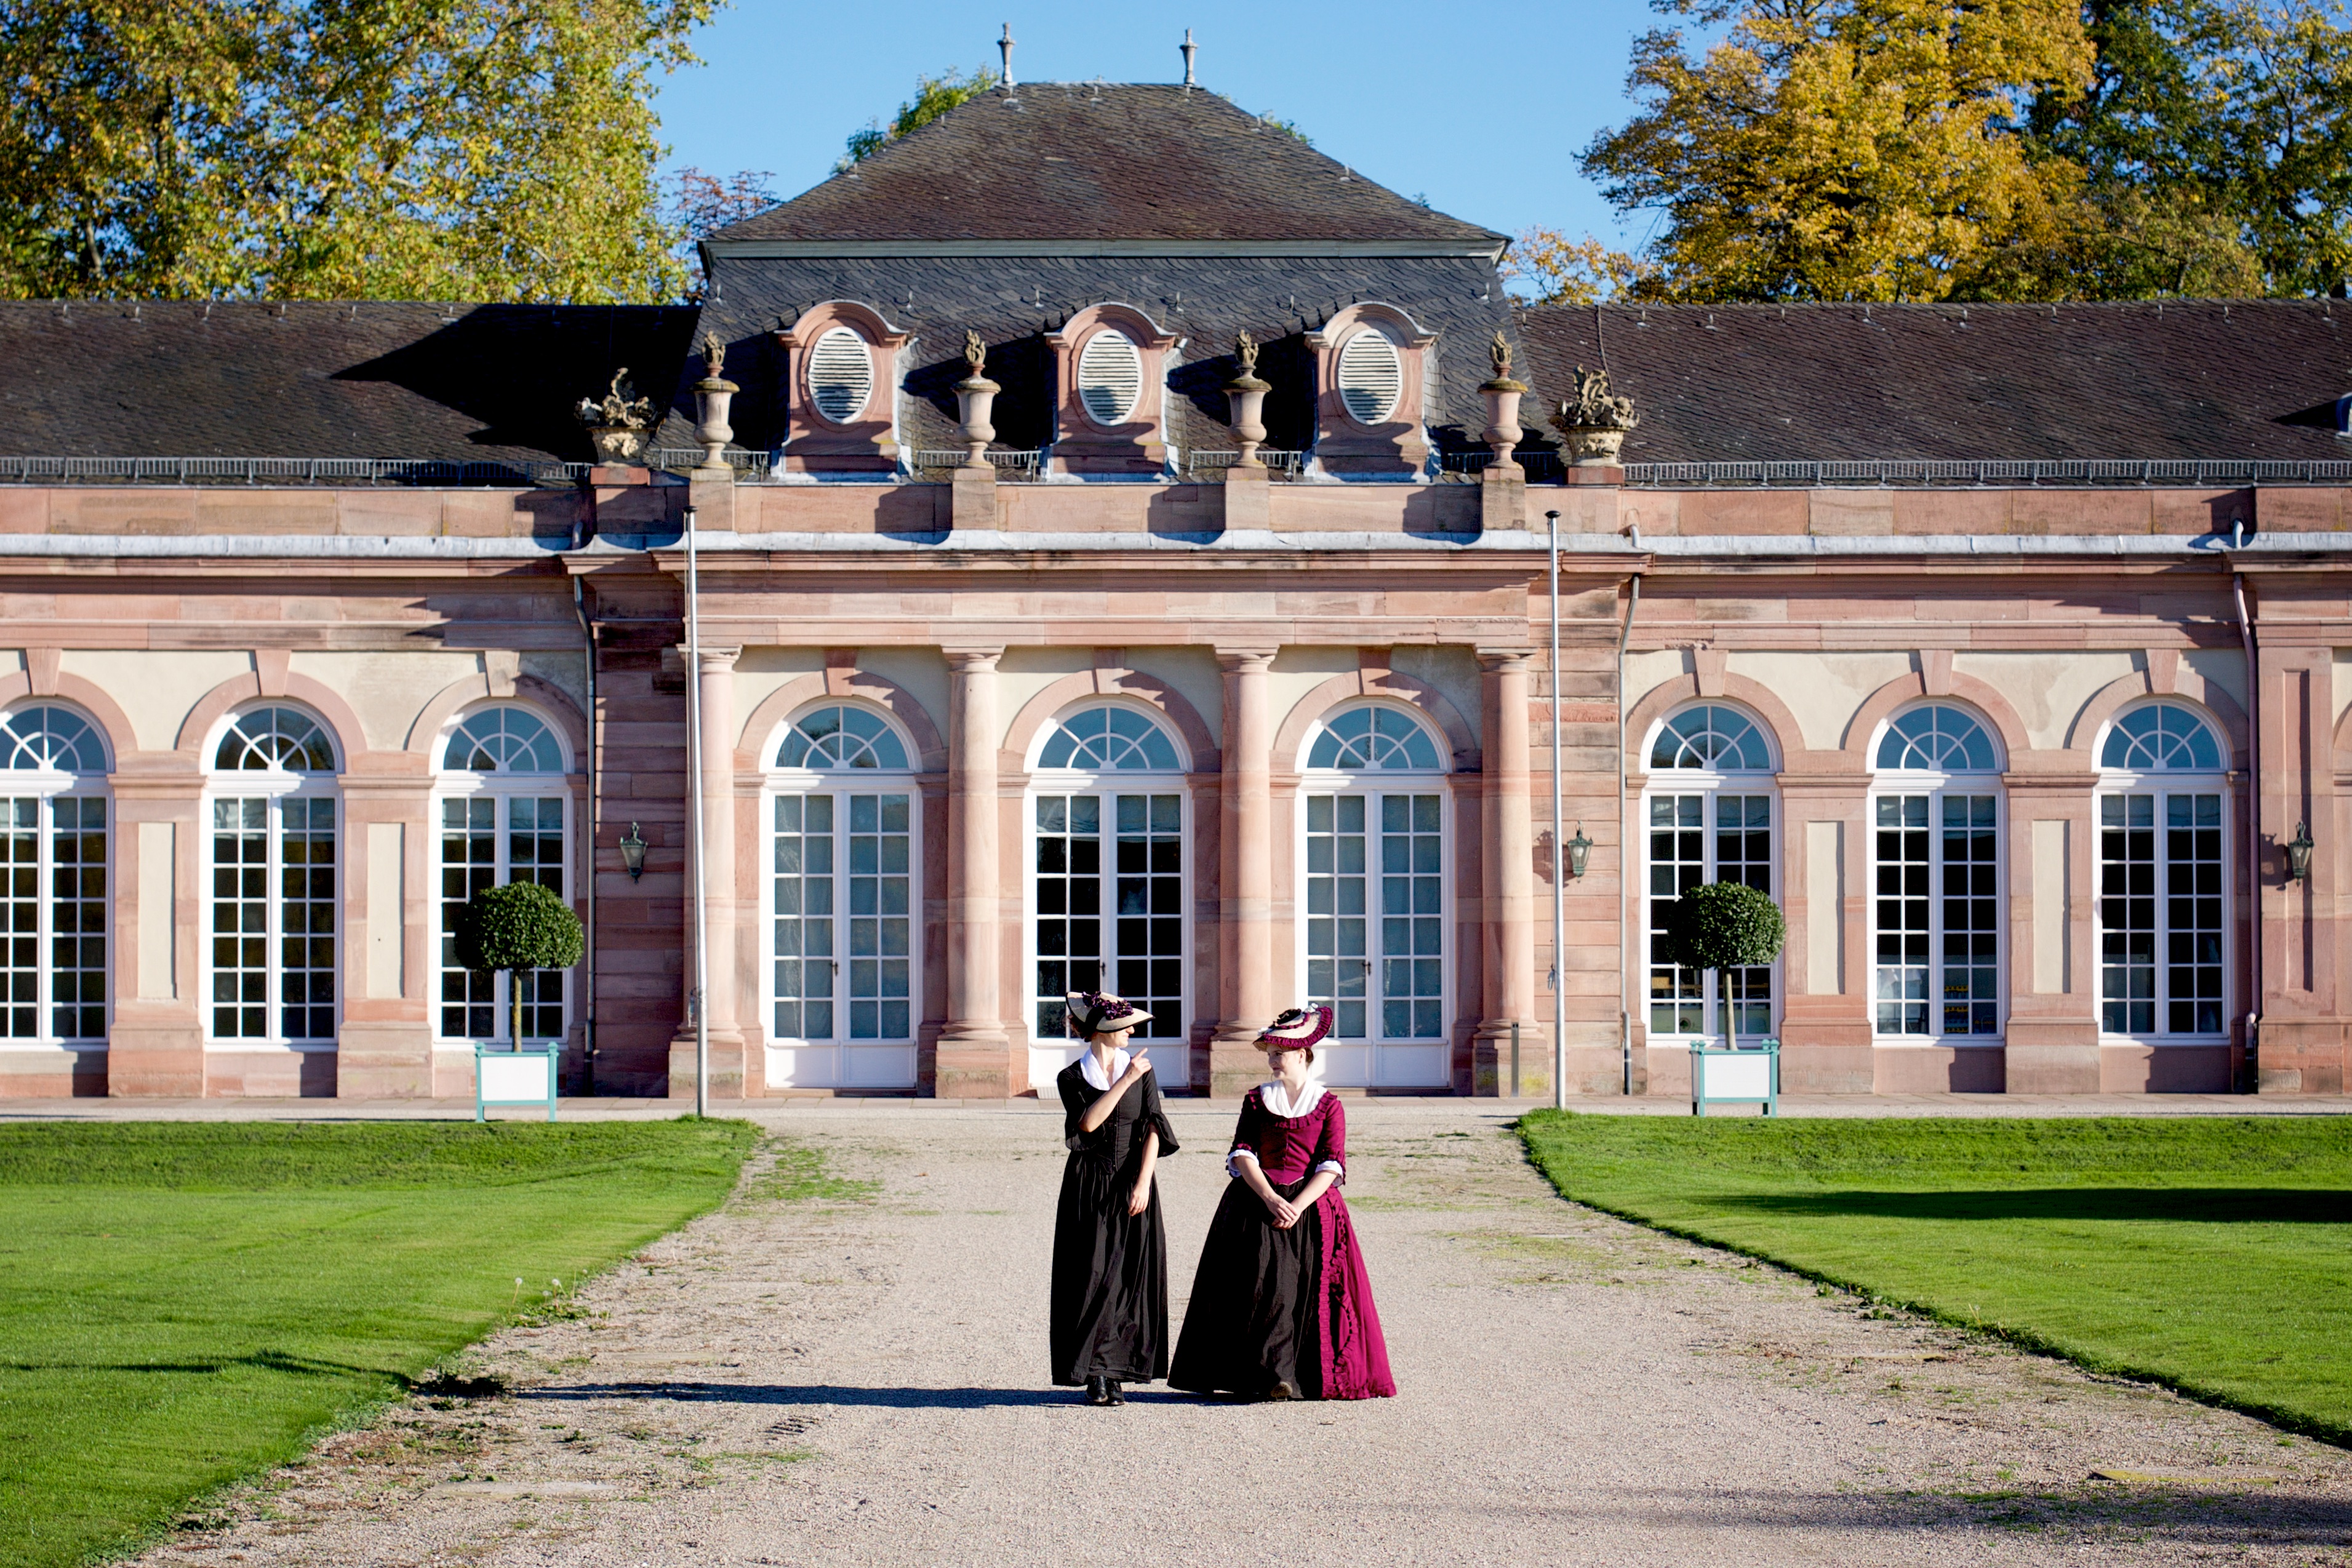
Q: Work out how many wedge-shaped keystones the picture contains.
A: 9